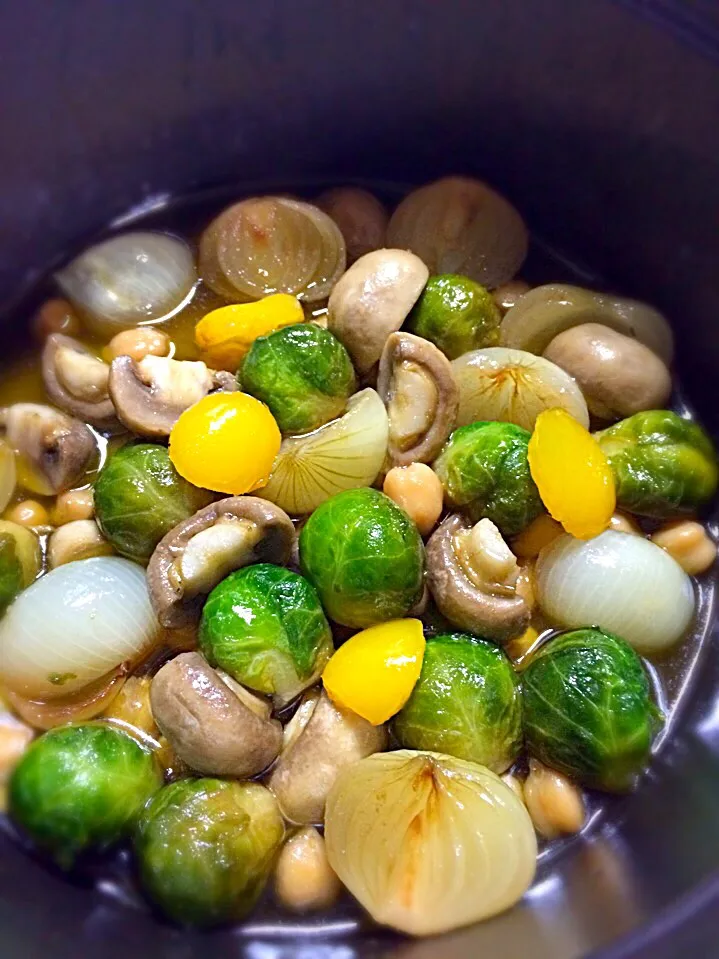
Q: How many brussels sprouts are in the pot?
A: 12